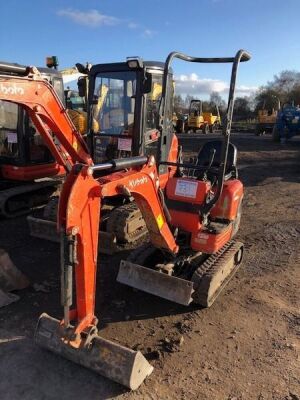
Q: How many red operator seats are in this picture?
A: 0